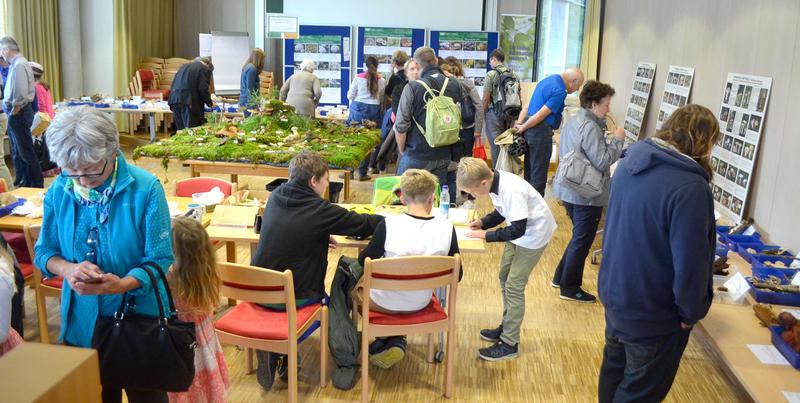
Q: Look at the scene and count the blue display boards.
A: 3